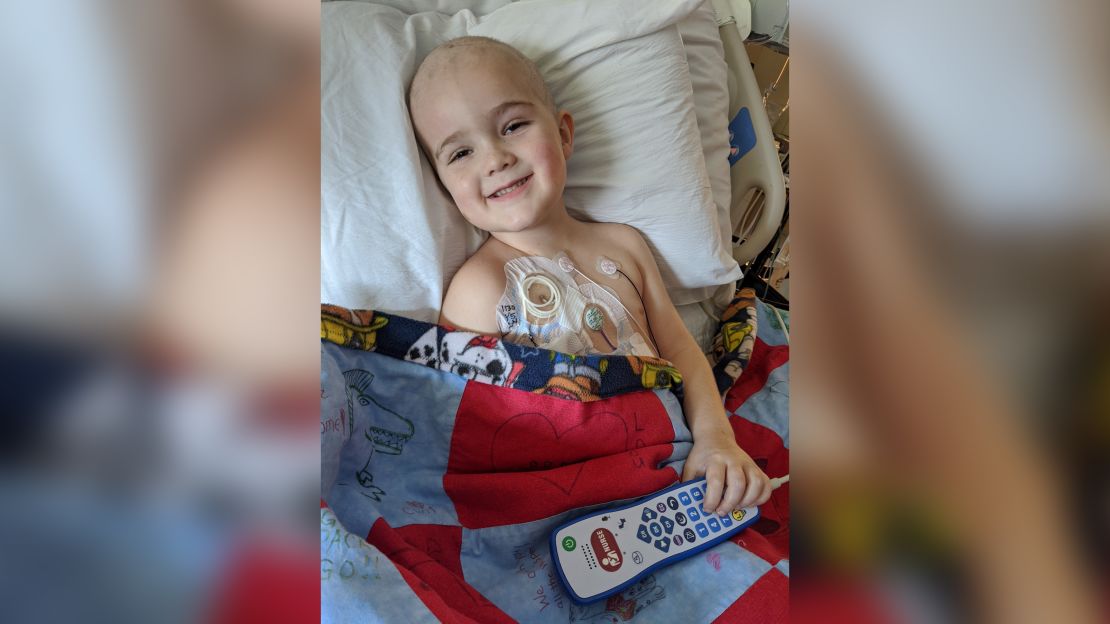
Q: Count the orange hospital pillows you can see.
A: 0